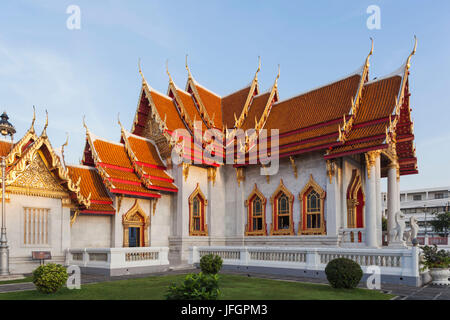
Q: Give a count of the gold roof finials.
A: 12